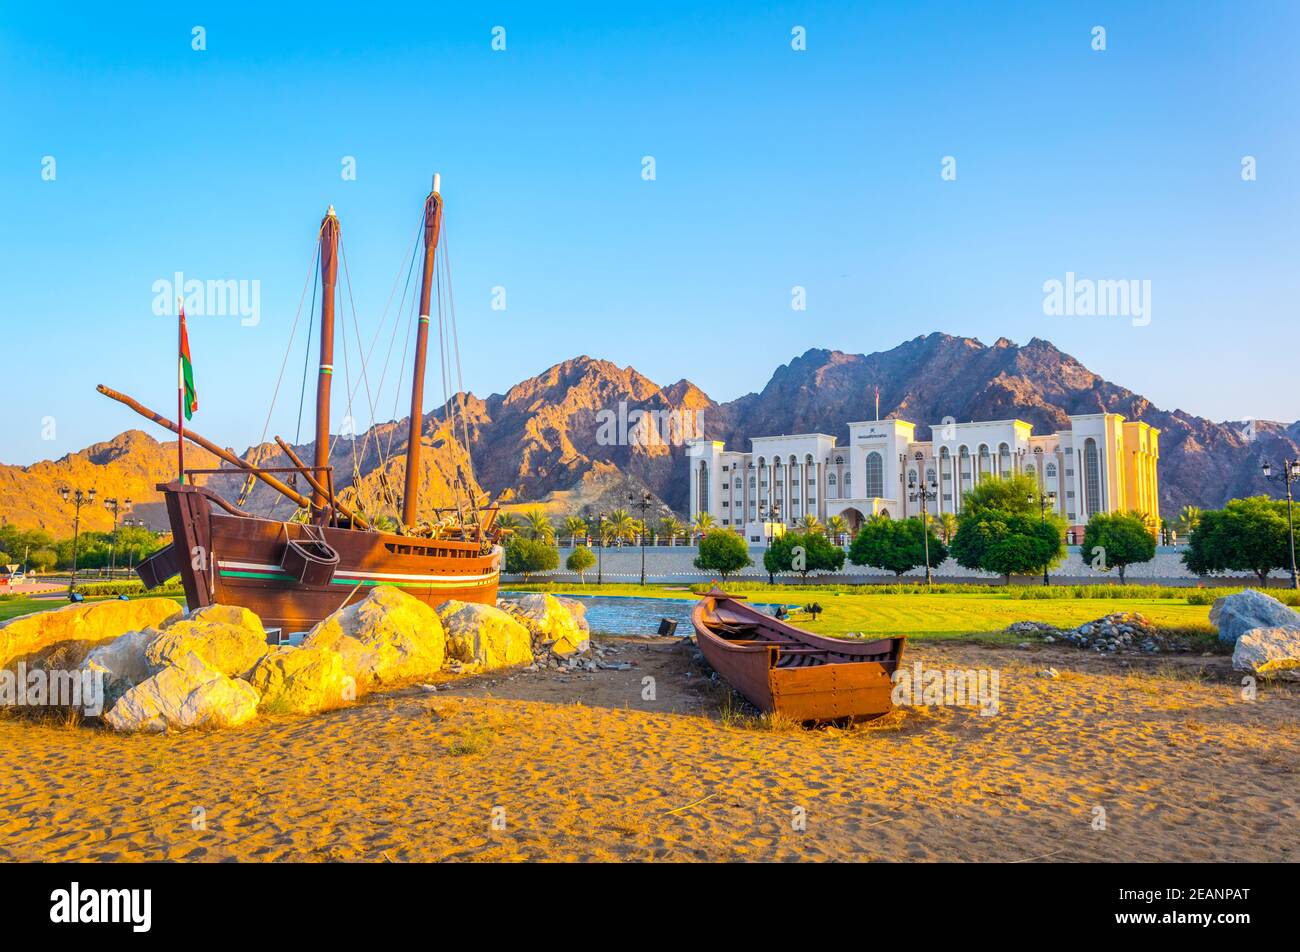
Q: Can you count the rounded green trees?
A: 8